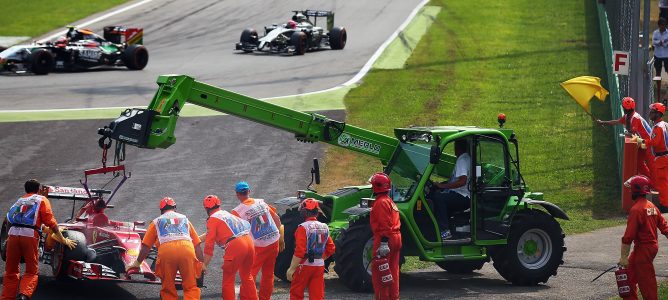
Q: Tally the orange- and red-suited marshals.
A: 9